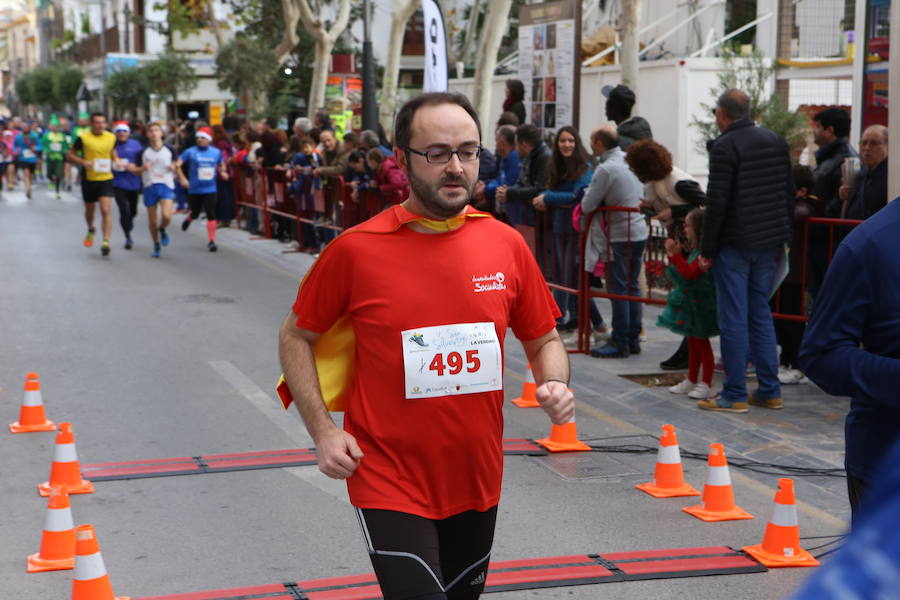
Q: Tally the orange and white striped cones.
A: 9